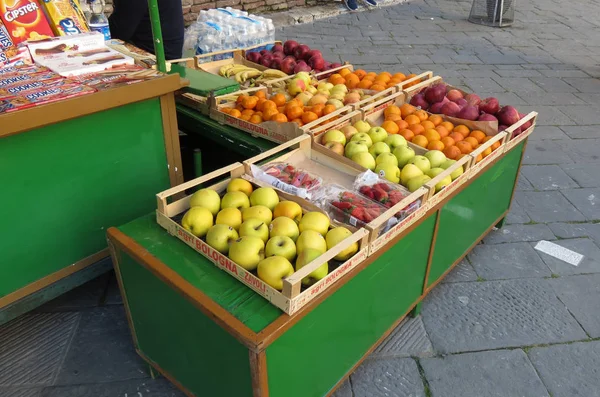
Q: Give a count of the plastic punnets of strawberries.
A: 3